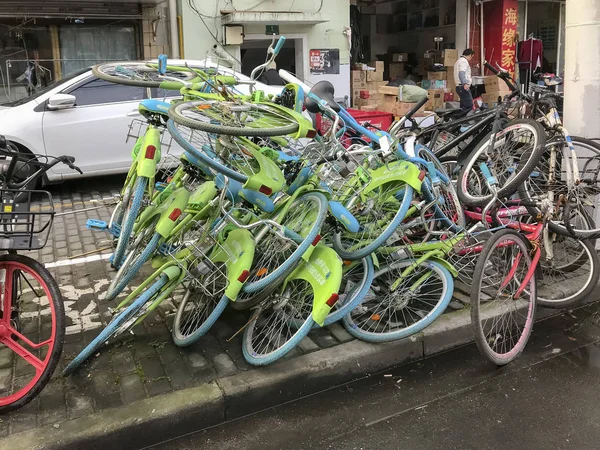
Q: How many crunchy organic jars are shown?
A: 0